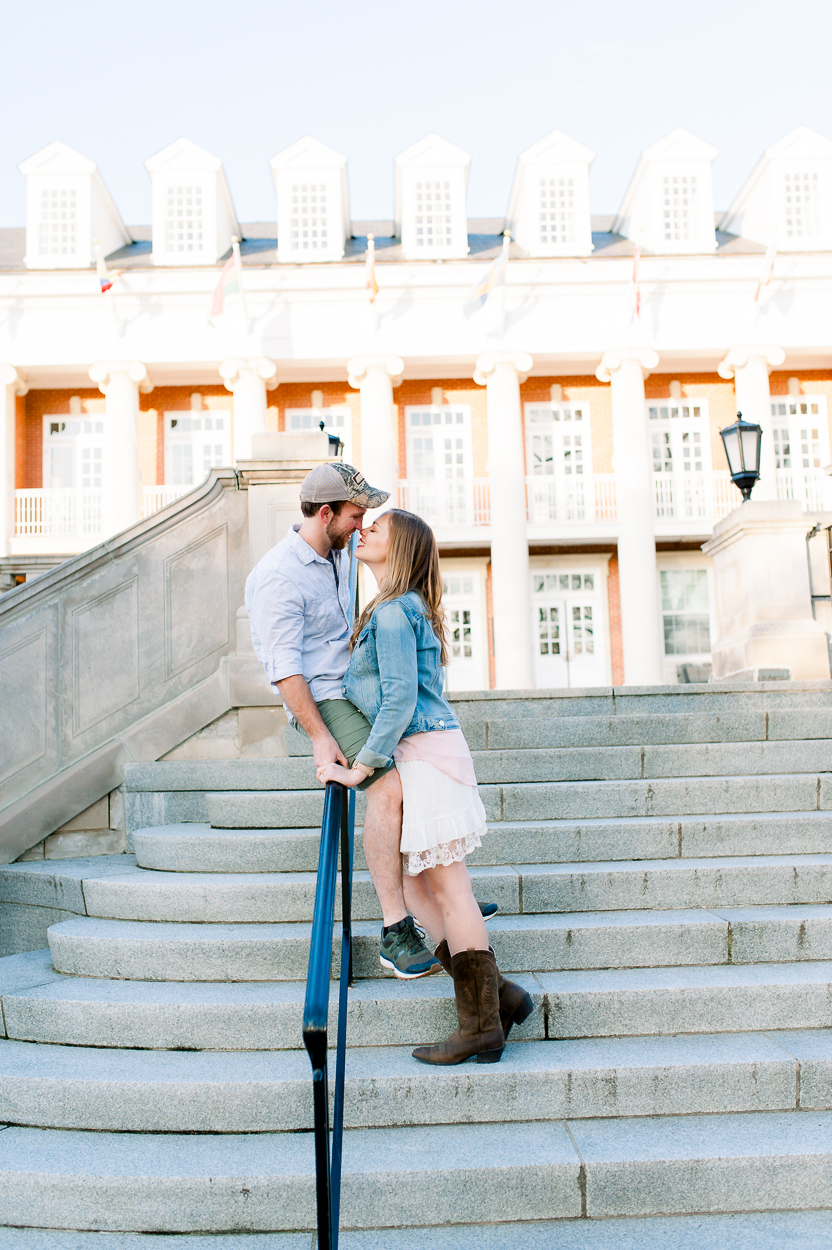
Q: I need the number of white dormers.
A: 7